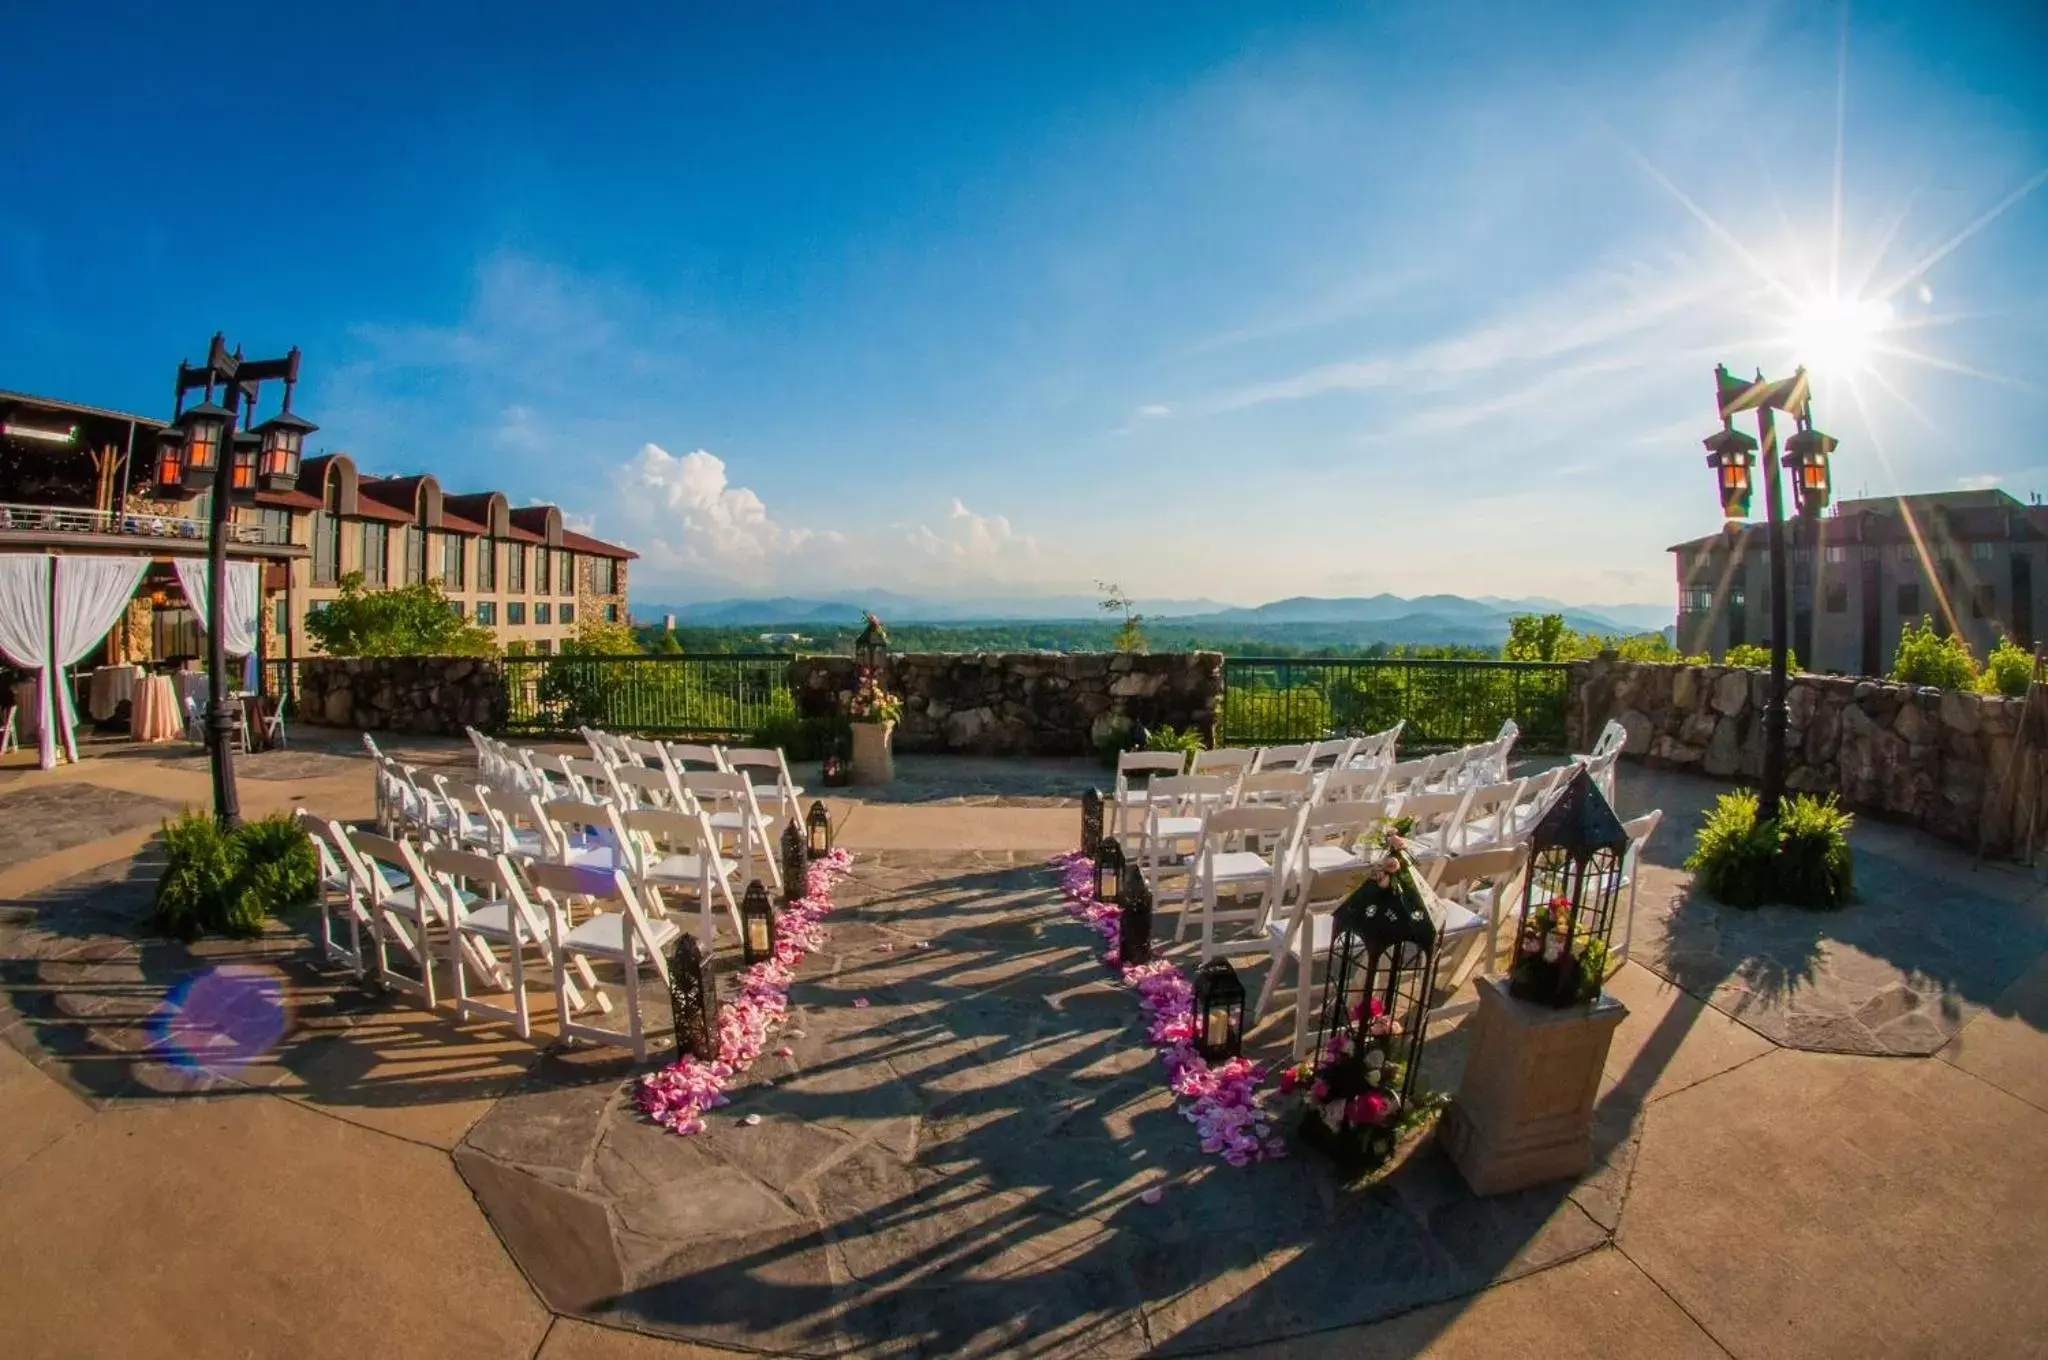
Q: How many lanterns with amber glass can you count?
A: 6